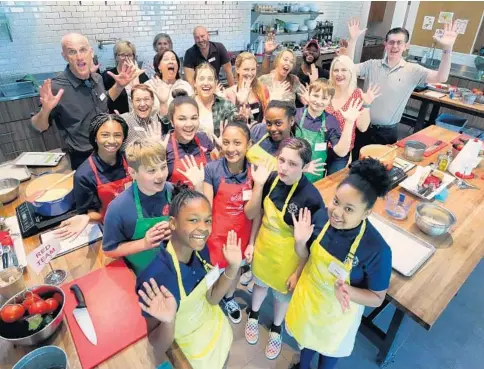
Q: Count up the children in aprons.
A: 9